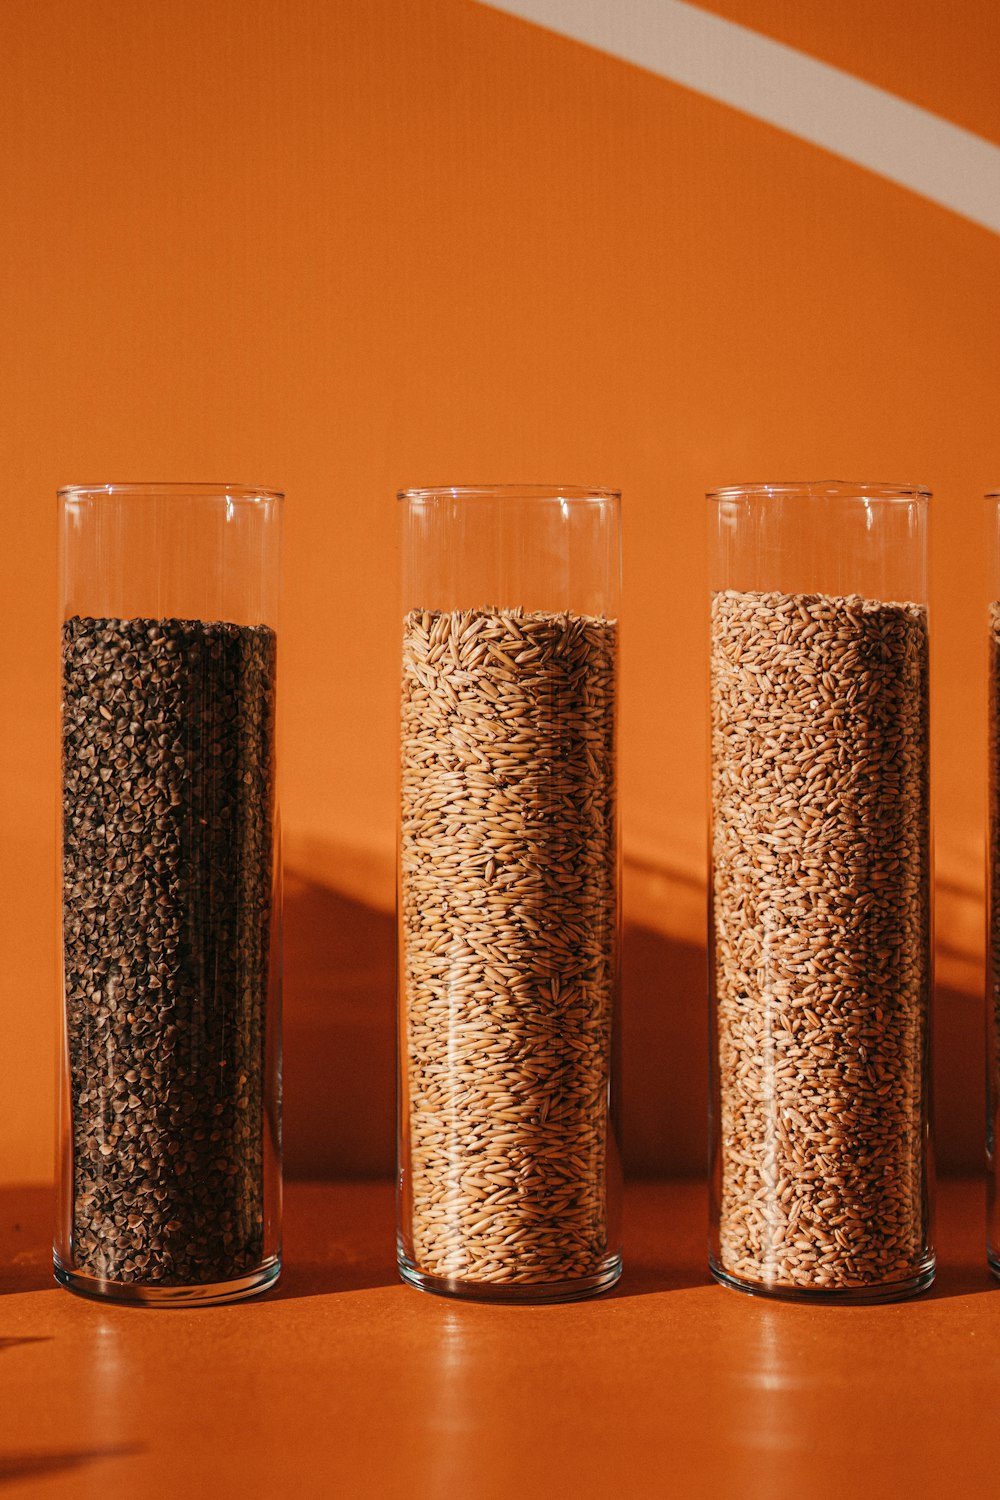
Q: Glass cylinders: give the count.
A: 4